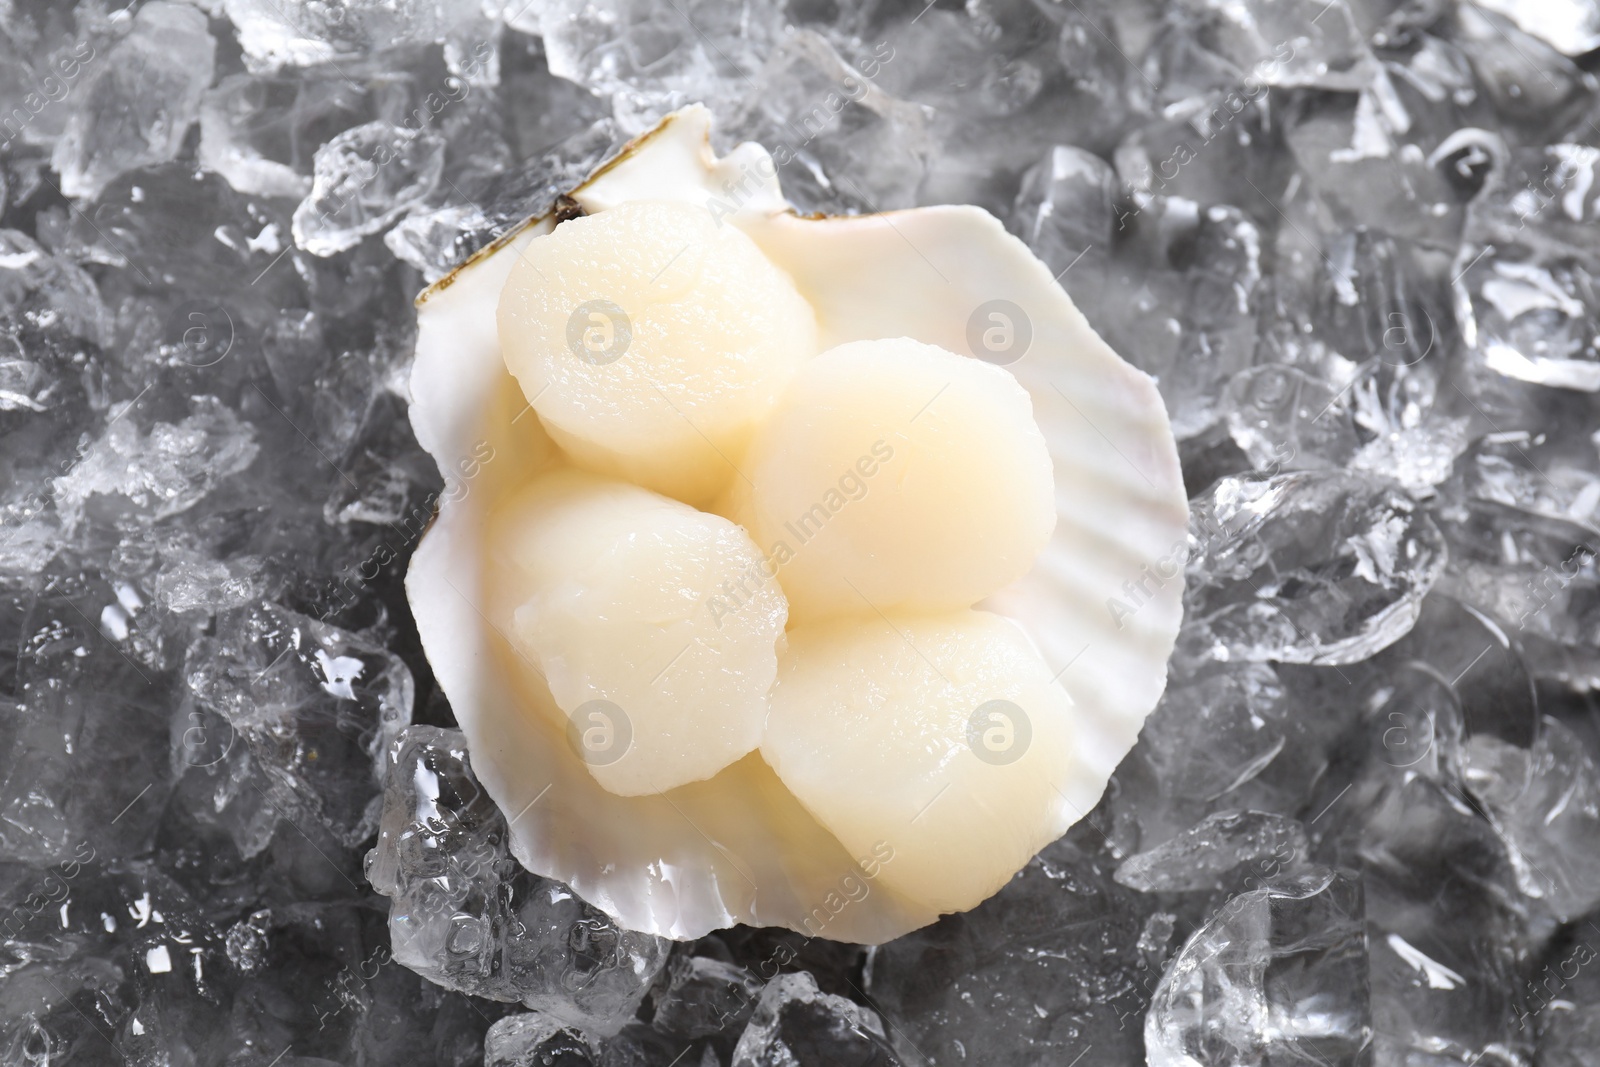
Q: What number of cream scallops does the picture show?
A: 4